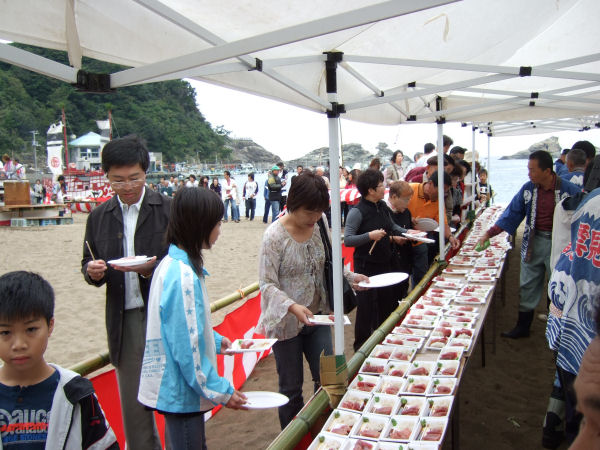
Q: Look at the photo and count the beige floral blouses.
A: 1